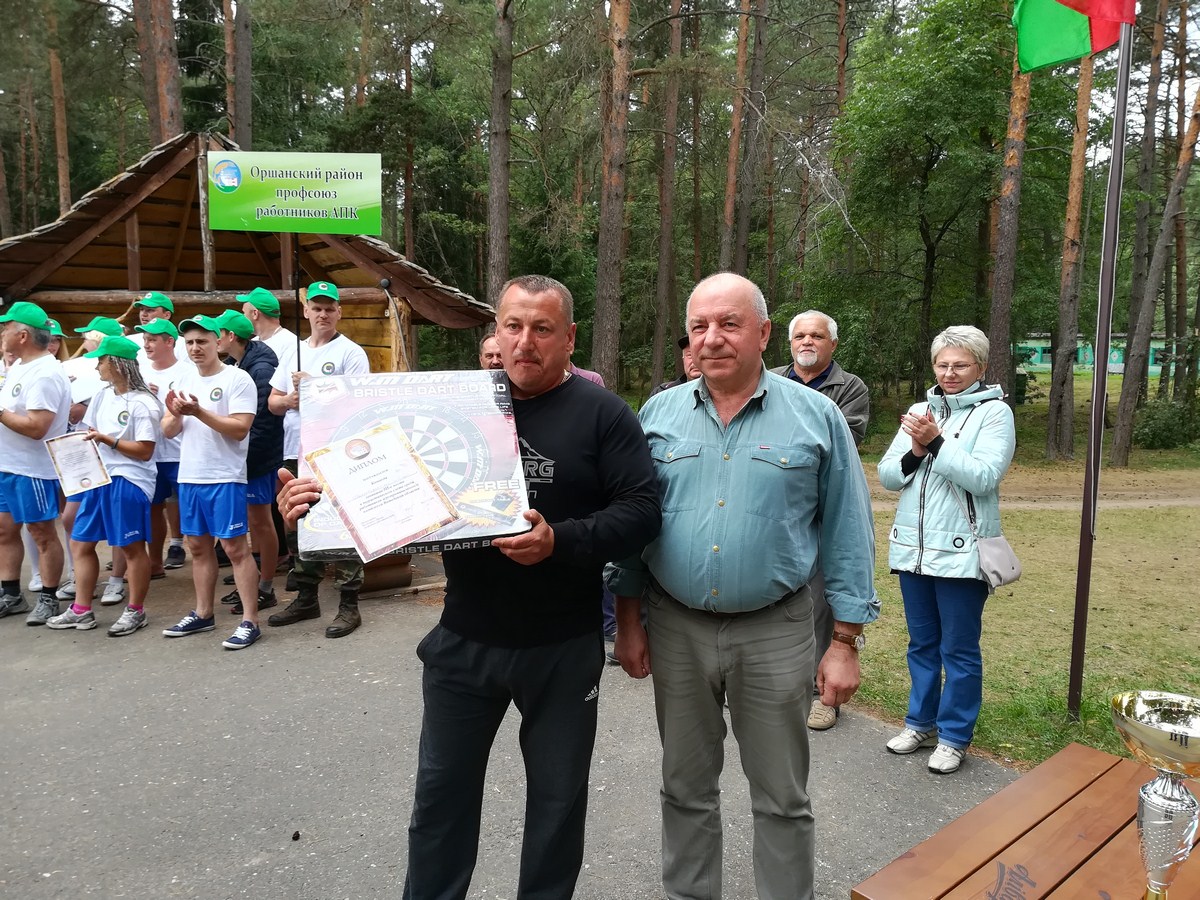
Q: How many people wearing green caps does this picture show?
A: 10